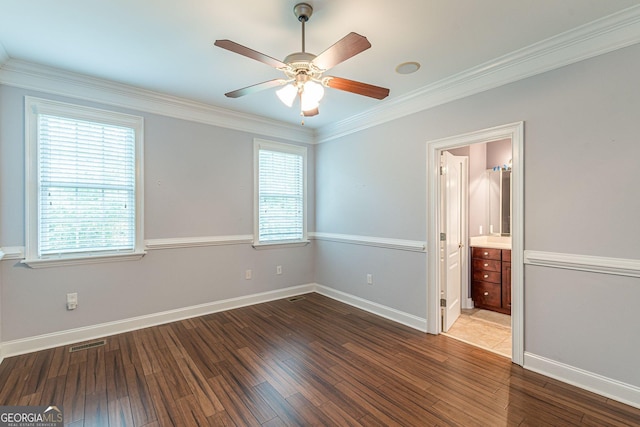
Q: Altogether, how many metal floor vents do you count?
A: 2